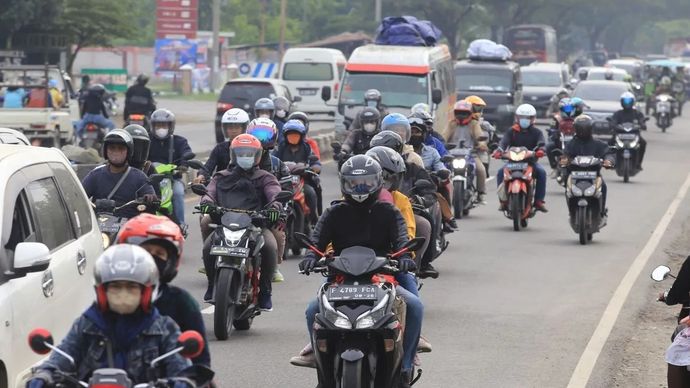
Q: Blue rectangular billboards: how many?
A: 1